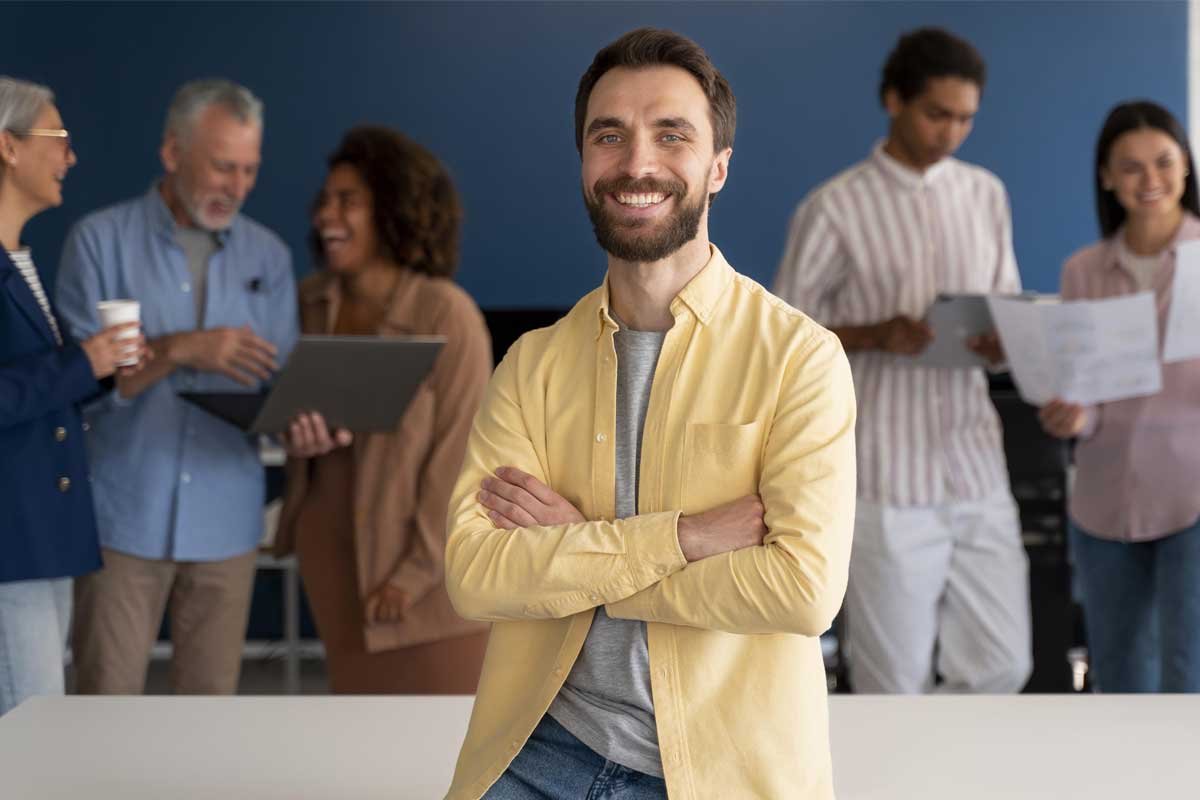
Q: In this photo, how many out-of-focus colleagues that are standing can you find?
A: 5